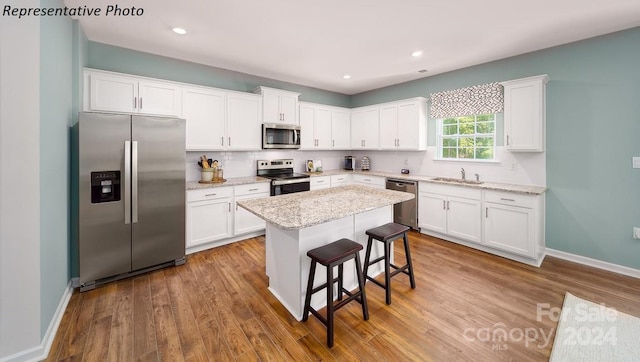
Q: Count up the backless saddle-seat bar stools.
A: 2